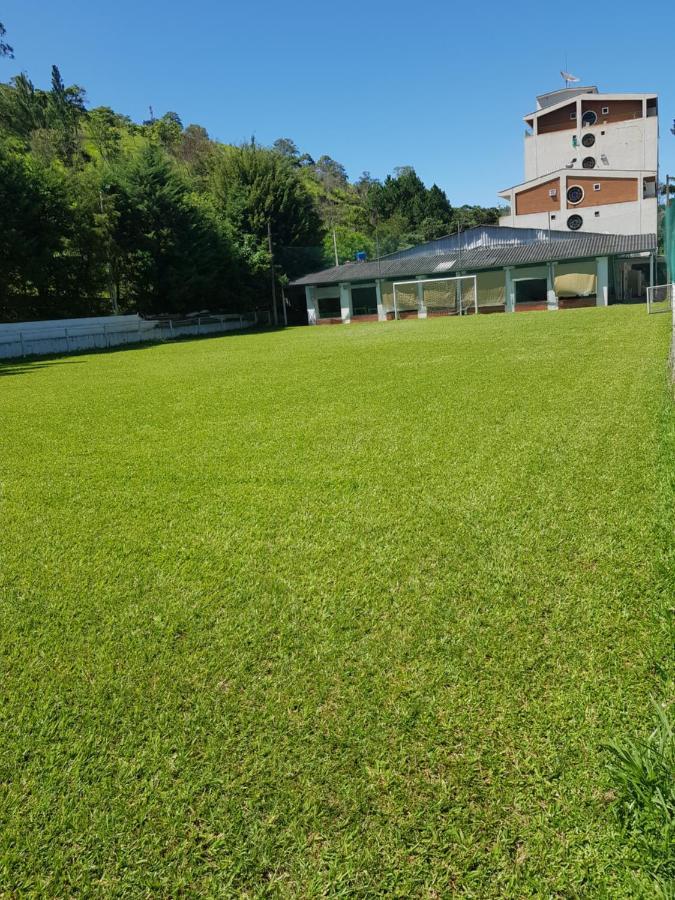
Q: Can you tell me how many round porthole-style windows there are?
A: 5